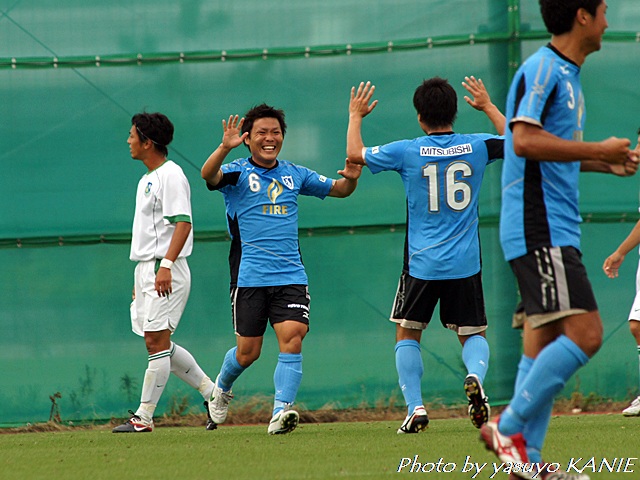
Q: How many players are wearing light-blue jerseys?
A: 3